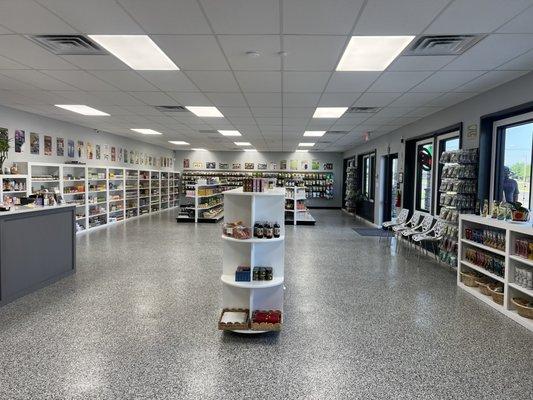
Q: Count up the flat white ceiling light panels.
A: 14